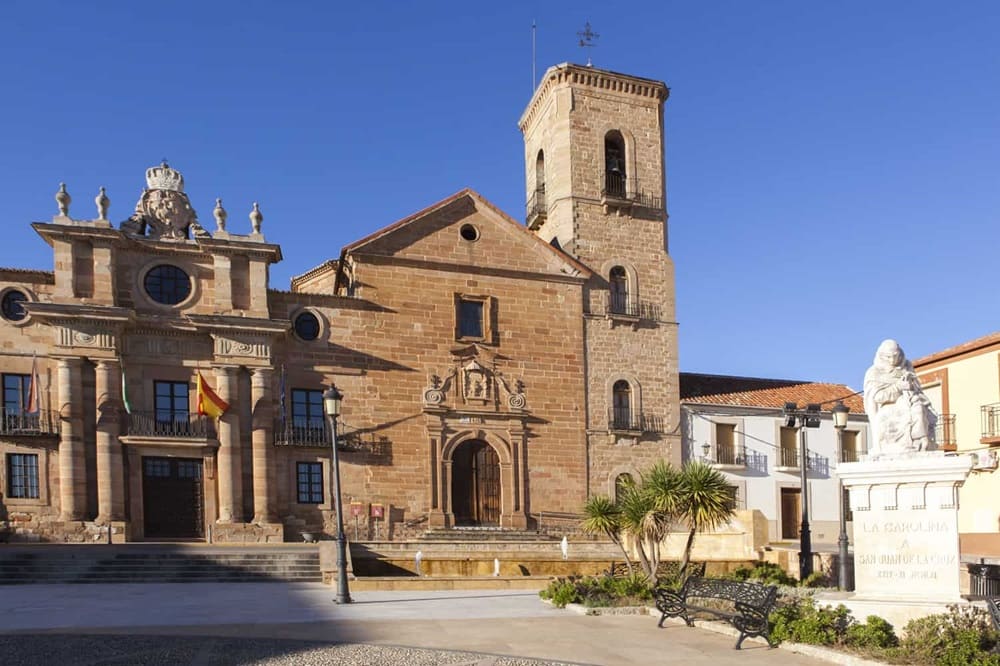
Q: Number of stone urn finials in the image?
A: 4